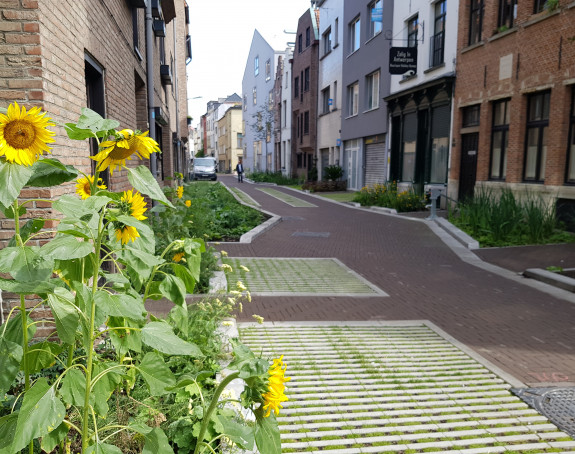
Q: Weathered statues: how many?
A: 0